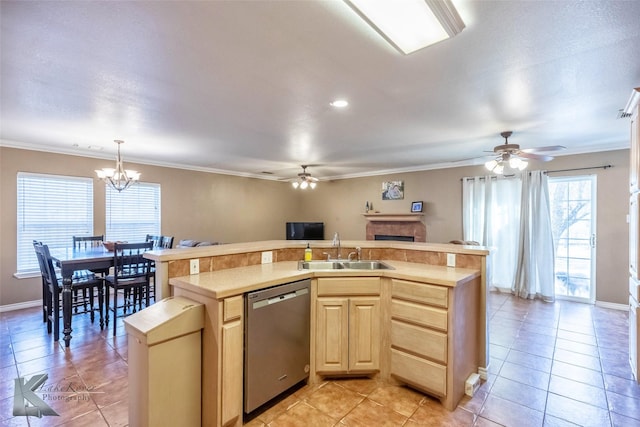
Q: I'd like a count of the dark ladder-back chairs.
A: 6